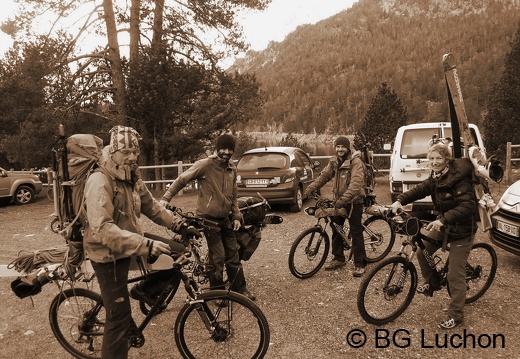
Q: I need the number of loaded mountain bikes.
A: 4